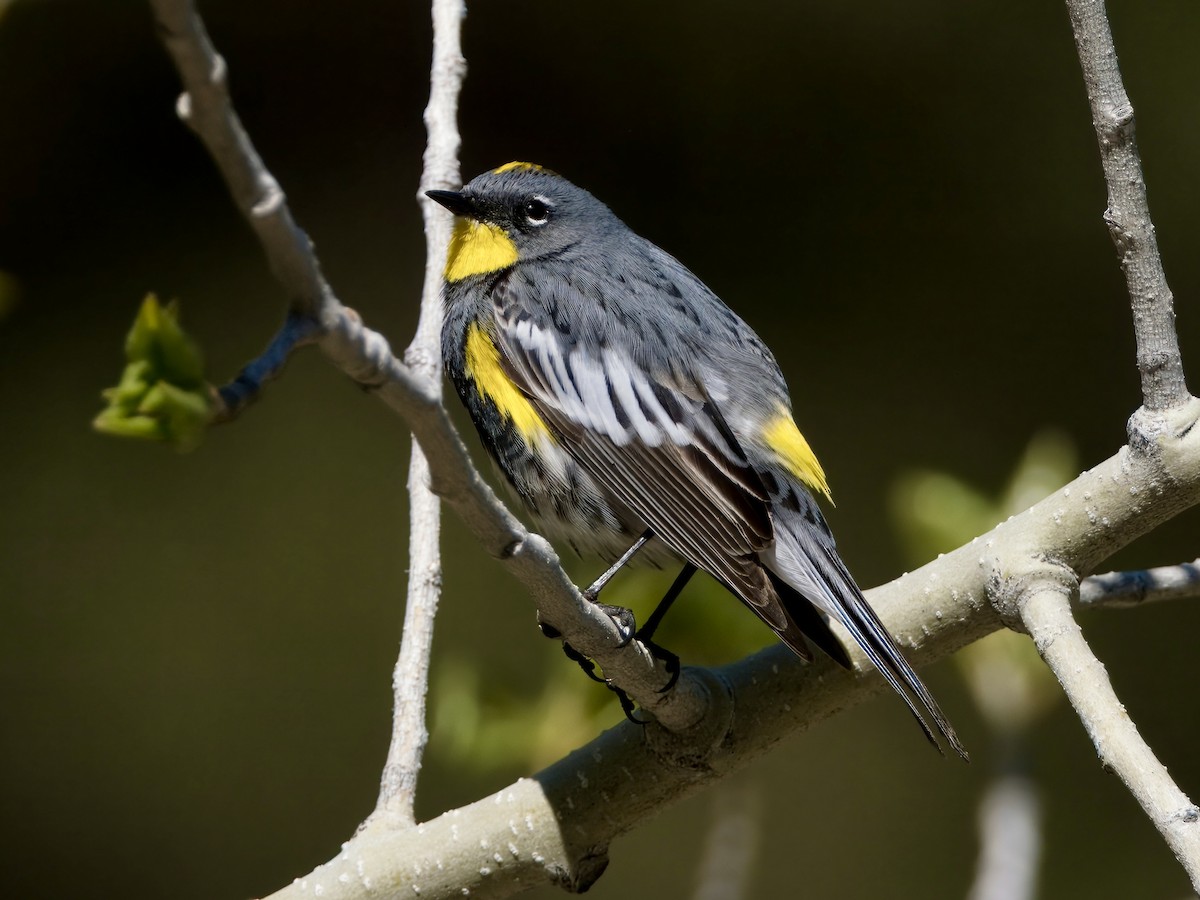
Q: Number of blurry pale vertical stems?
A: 2